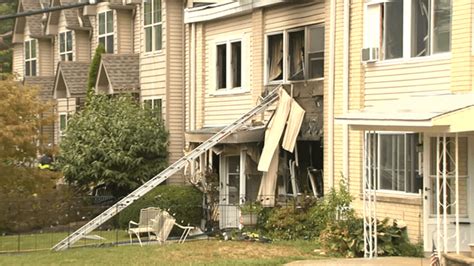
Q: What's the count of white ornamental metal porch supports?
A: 2